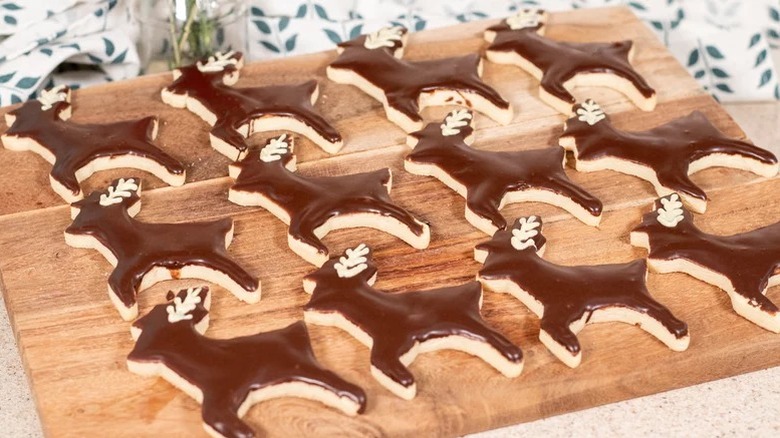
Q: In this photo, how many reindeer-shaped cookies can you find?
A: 12